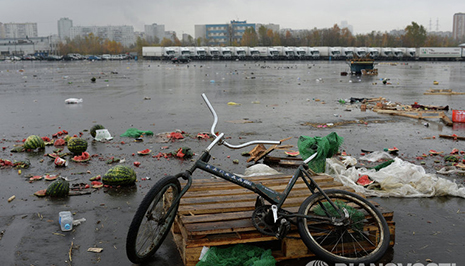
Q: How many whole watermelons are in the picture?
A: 5